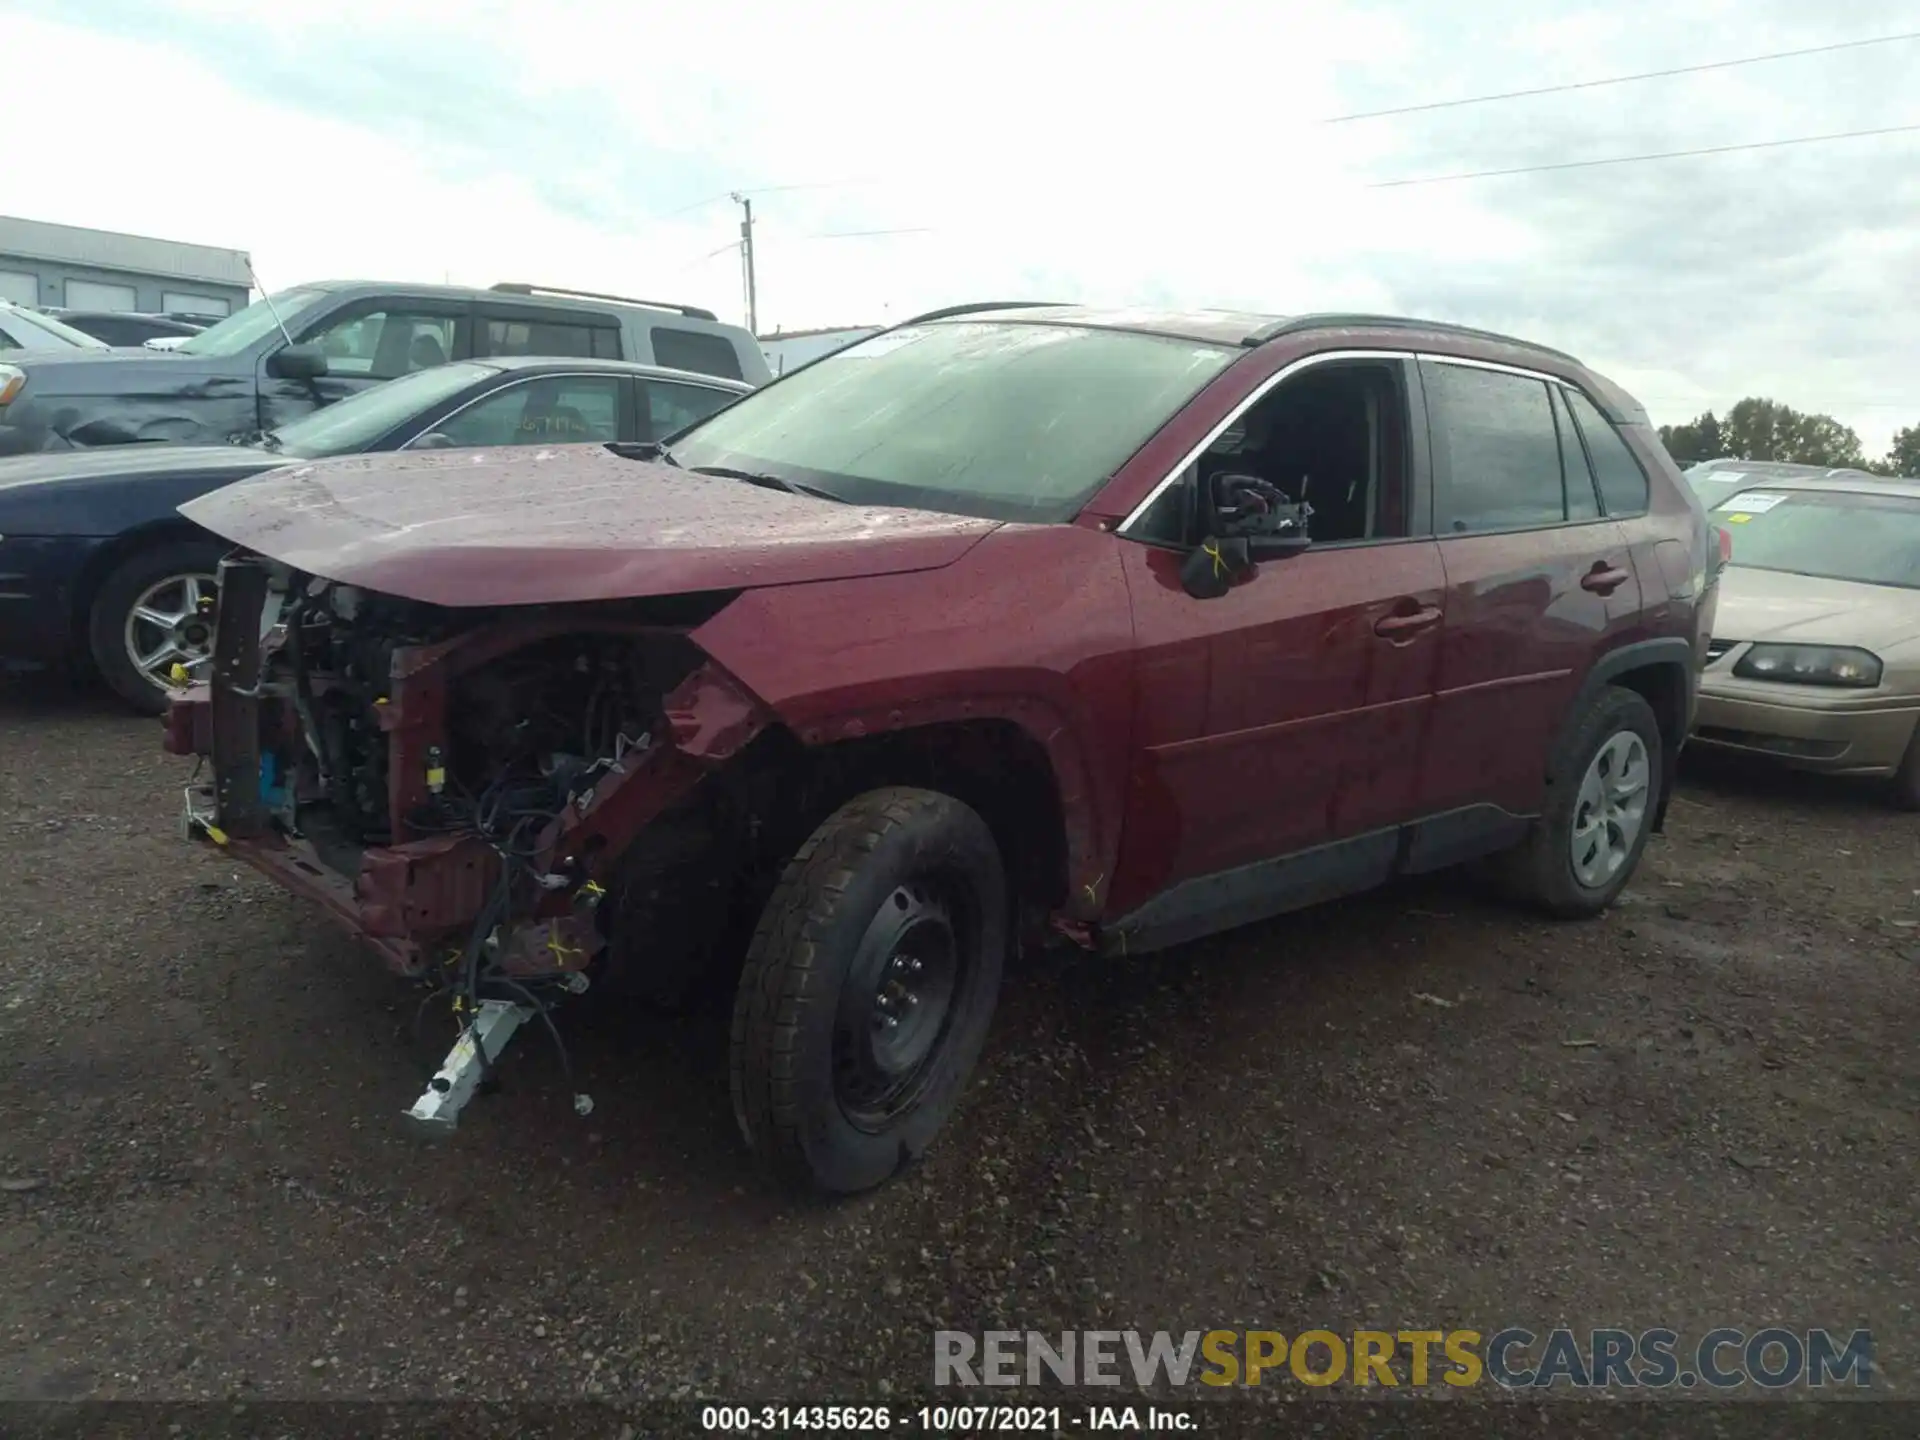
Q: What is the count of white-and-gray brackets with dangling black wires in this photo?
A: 1